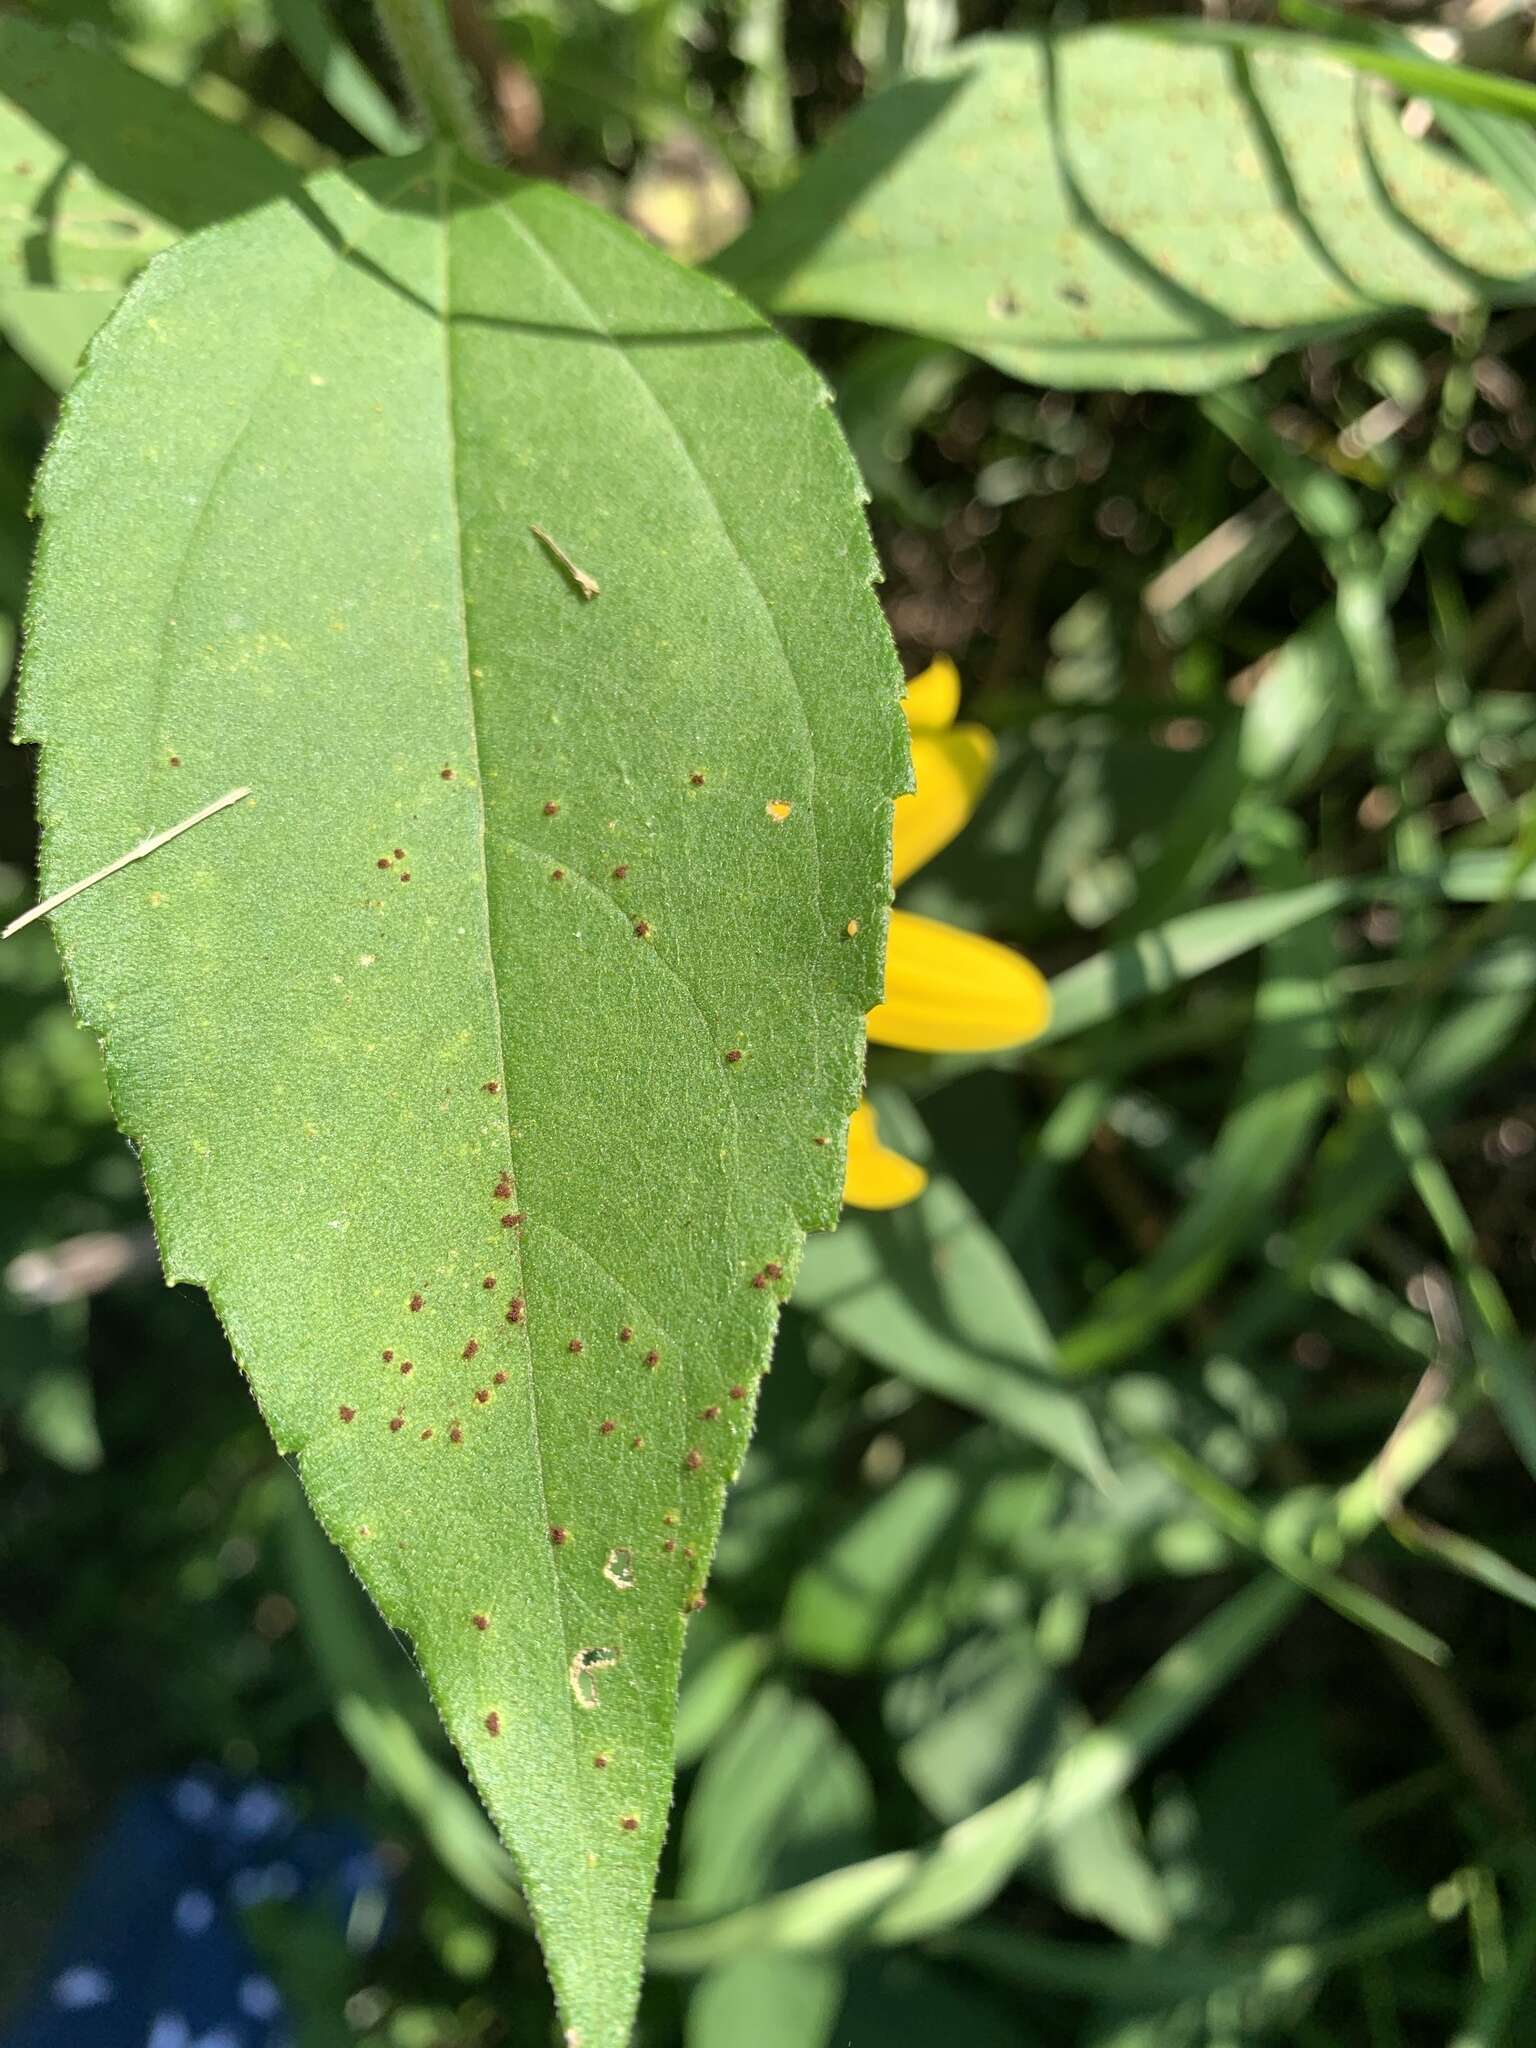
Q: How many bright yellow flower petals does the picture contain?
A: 4